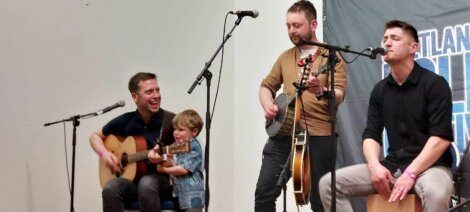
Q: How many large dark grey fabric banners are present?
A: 1